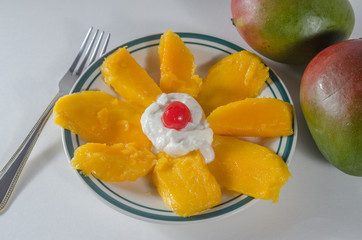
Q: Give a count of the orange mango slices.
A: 8